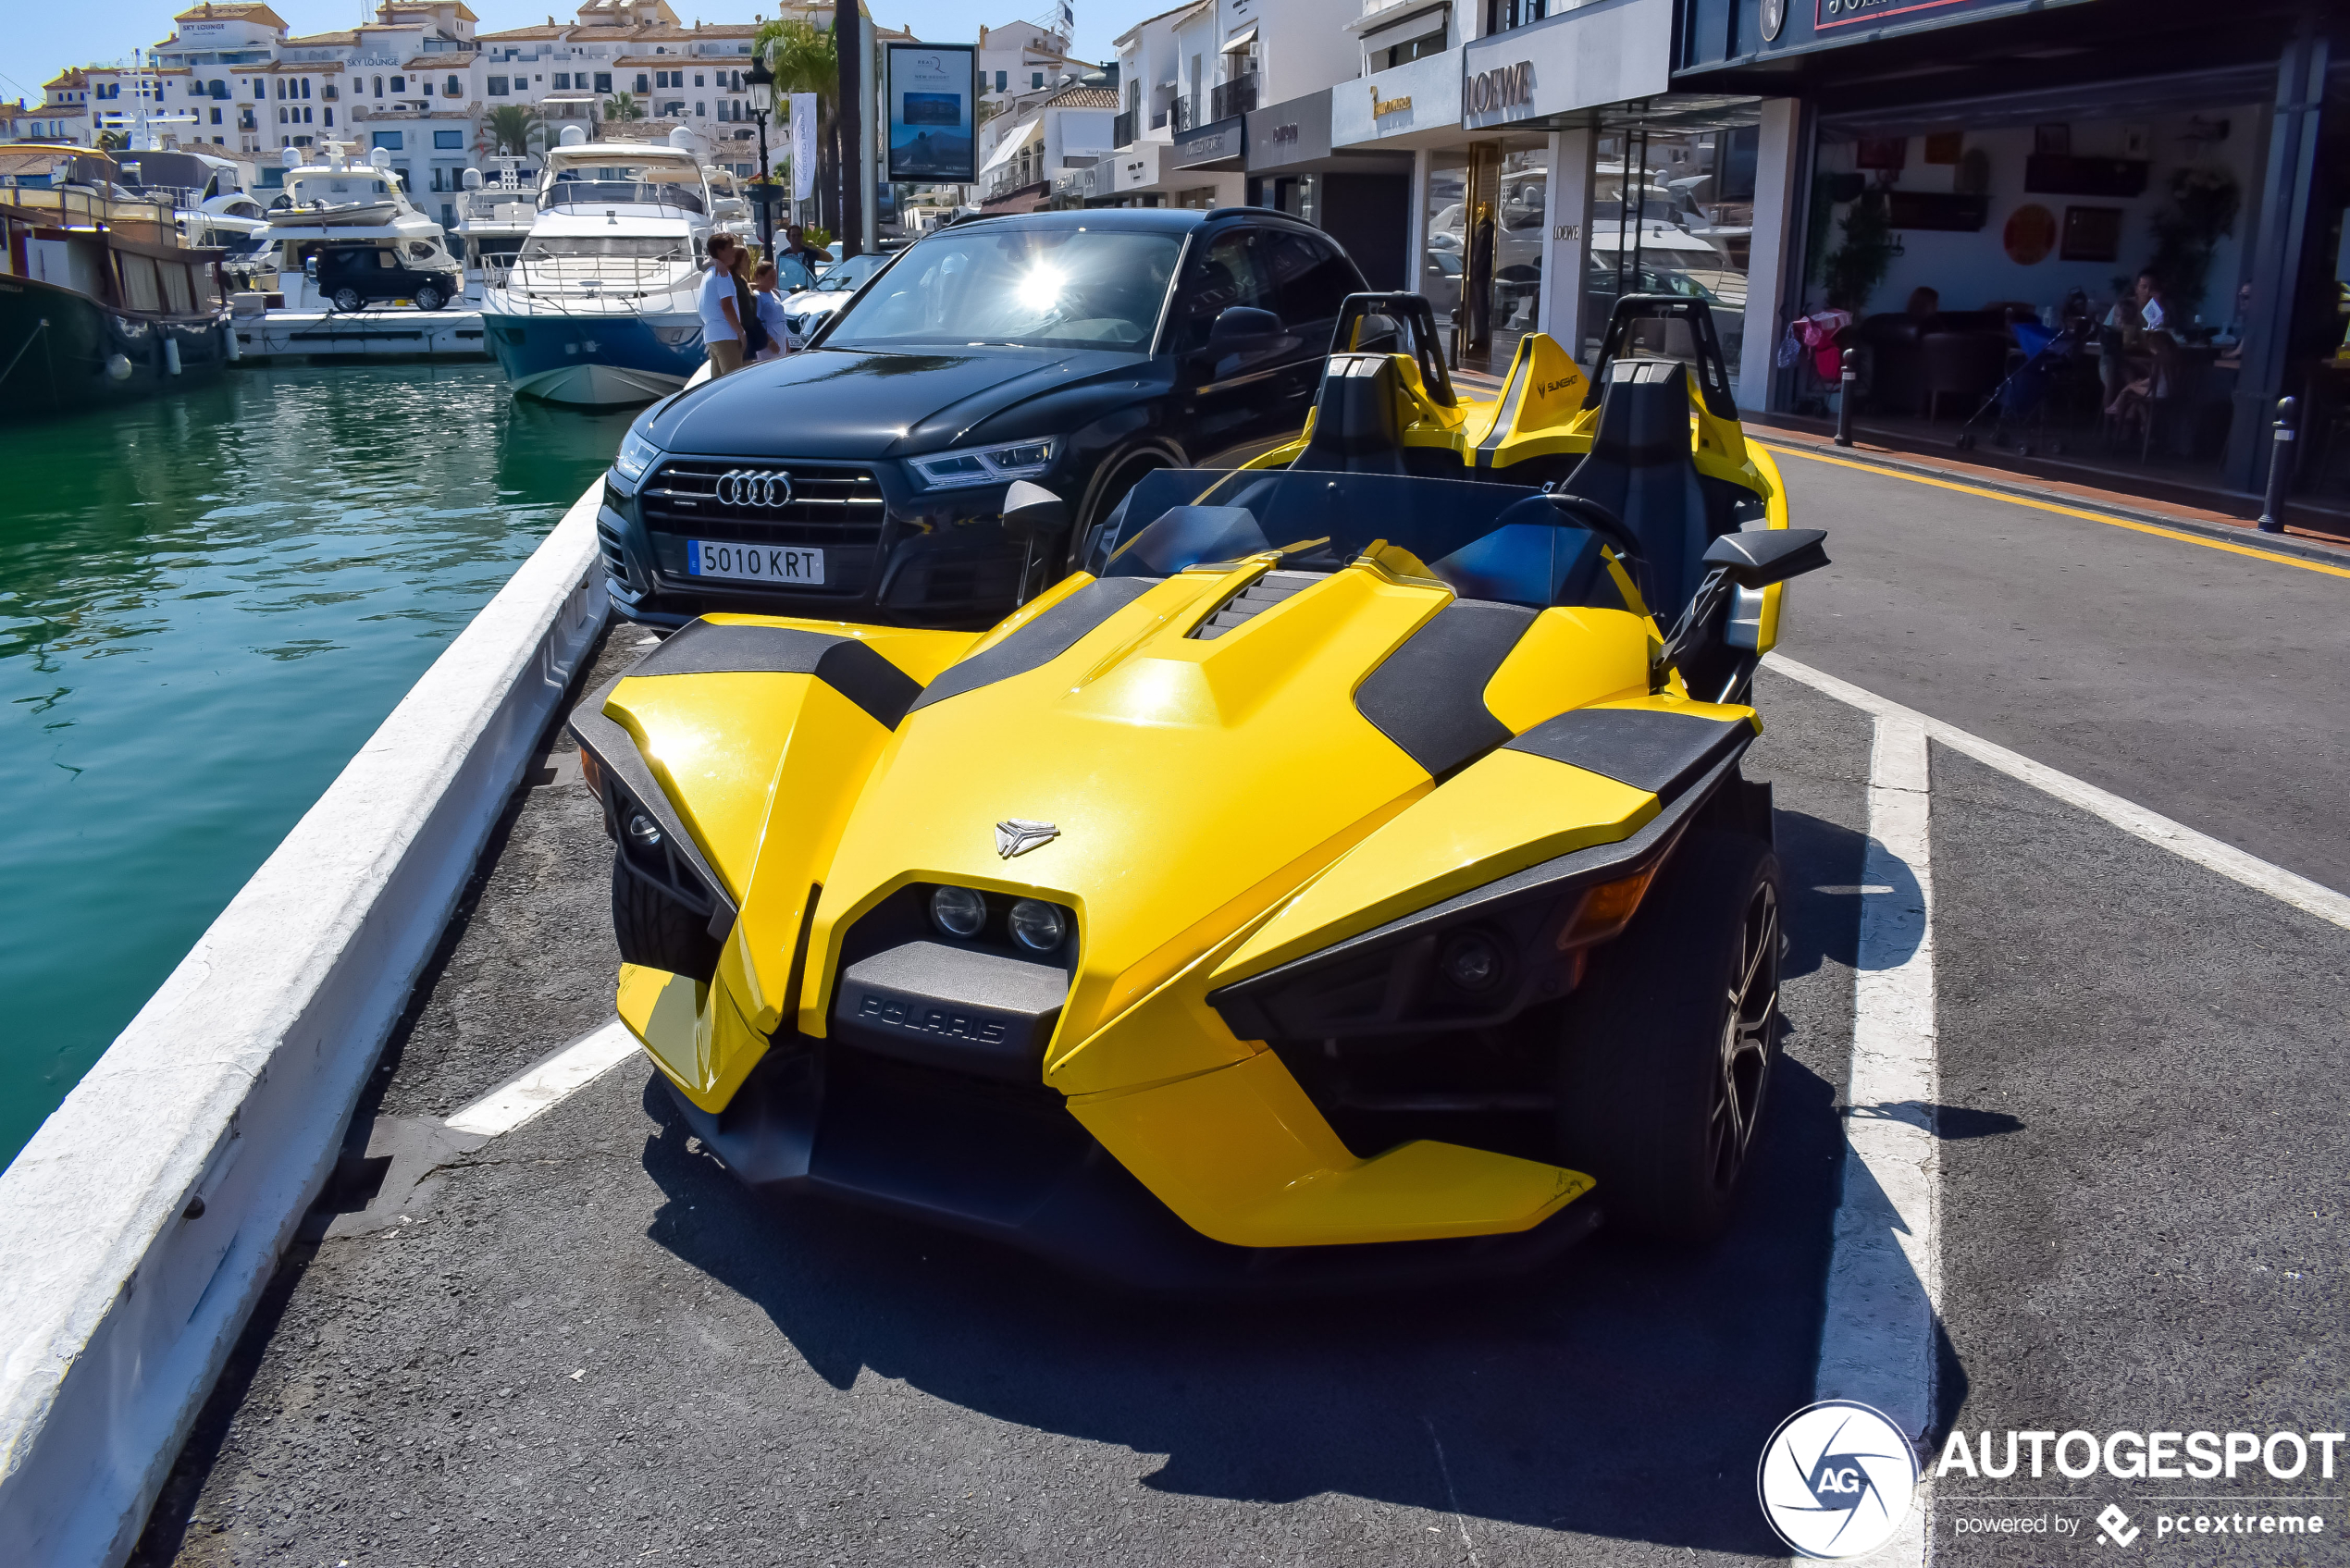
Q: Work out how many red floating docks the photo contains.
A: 0